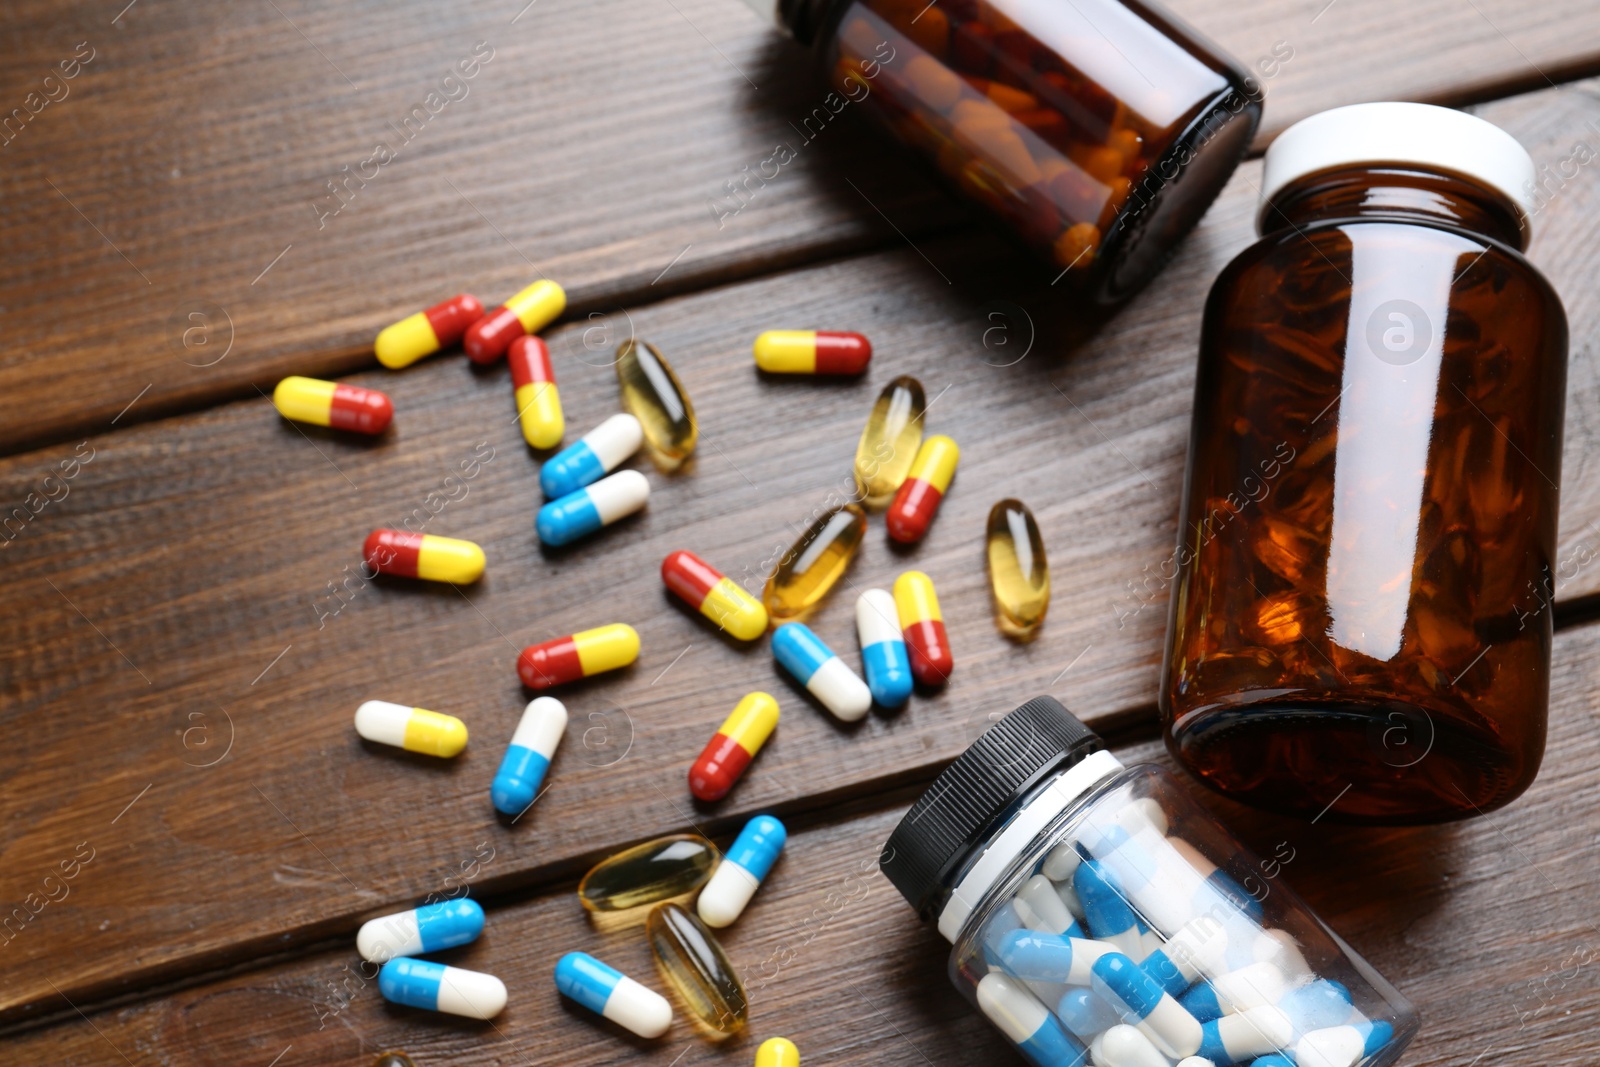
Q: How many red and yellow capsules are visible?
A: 11